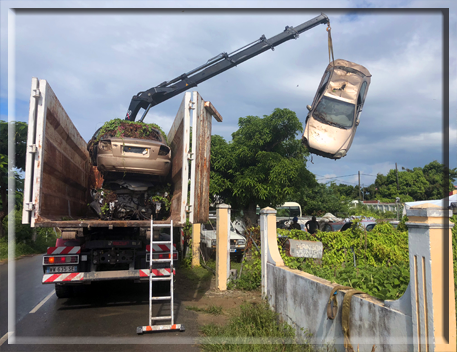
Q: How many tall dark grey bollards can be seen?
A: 0